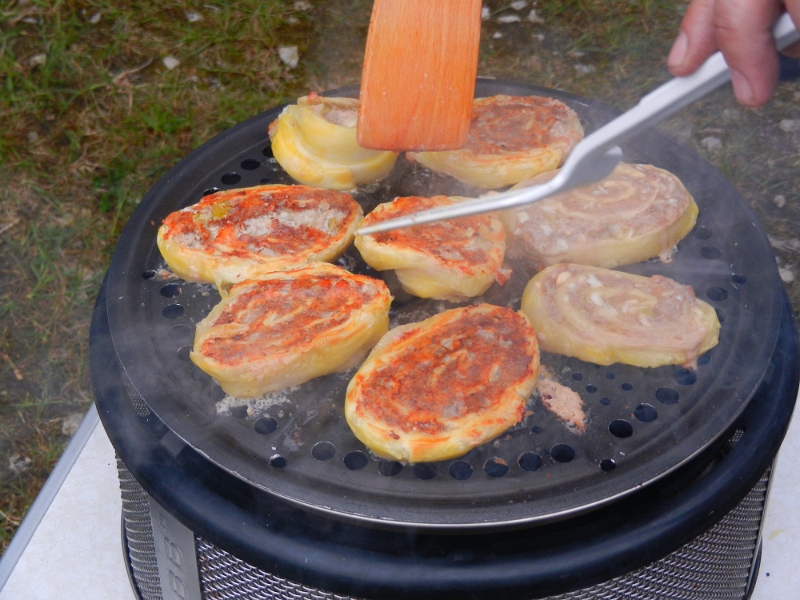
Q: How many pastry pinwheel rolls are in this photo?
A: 8